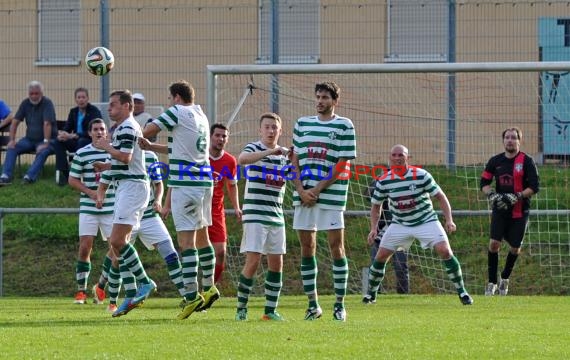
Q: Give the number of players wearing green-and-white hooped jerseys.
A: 7